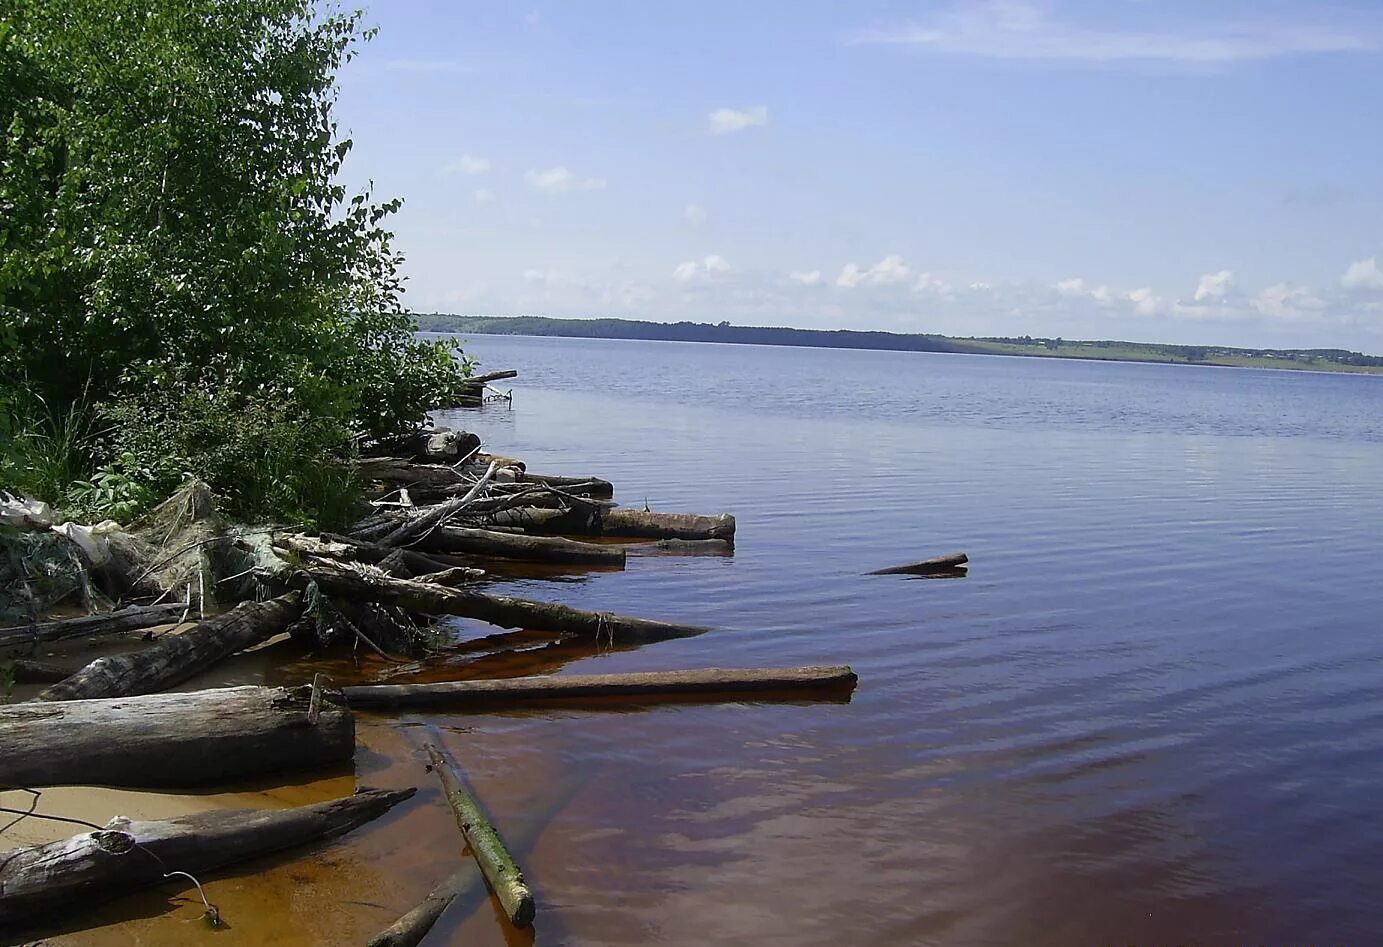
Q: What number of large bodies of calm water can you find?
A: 1